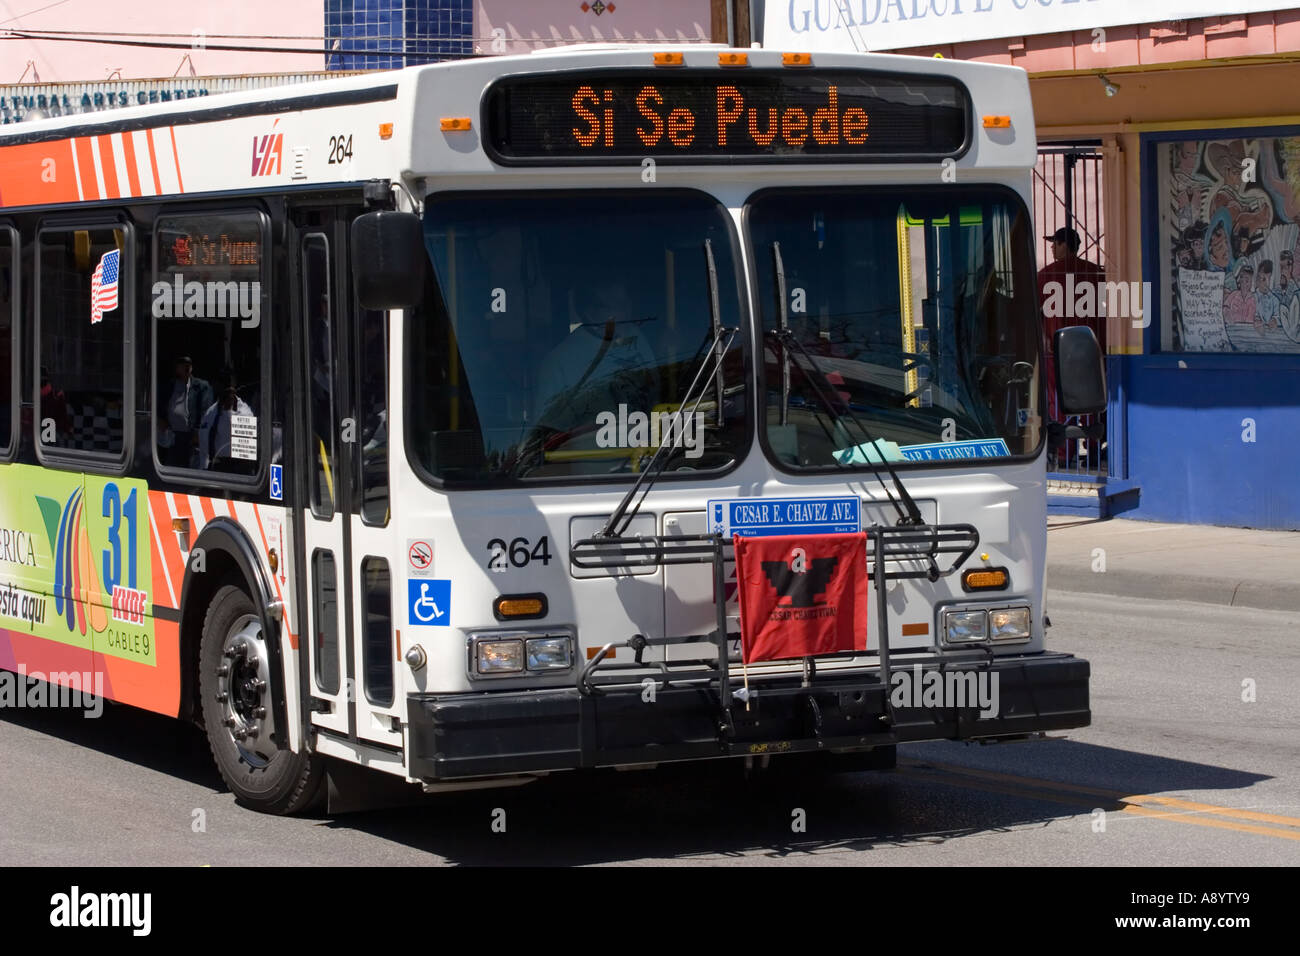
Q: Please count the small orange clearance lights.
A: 6